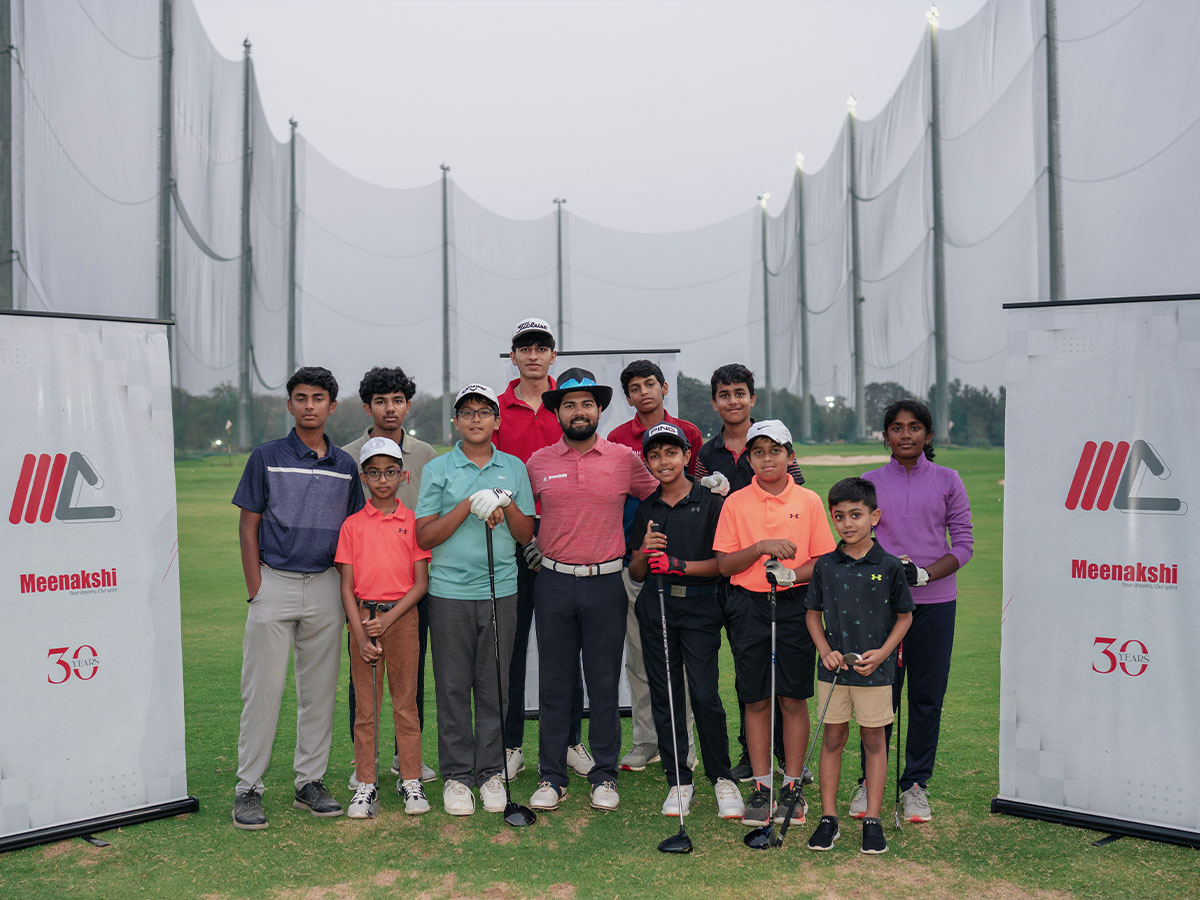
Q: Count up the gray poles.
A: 11